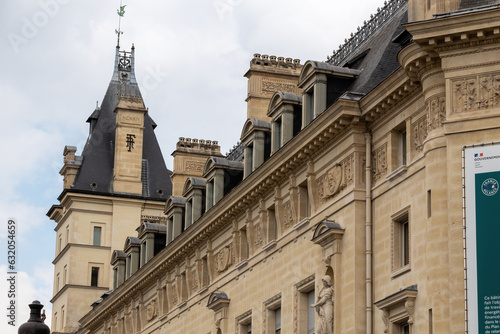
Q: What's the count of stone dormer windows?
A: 9